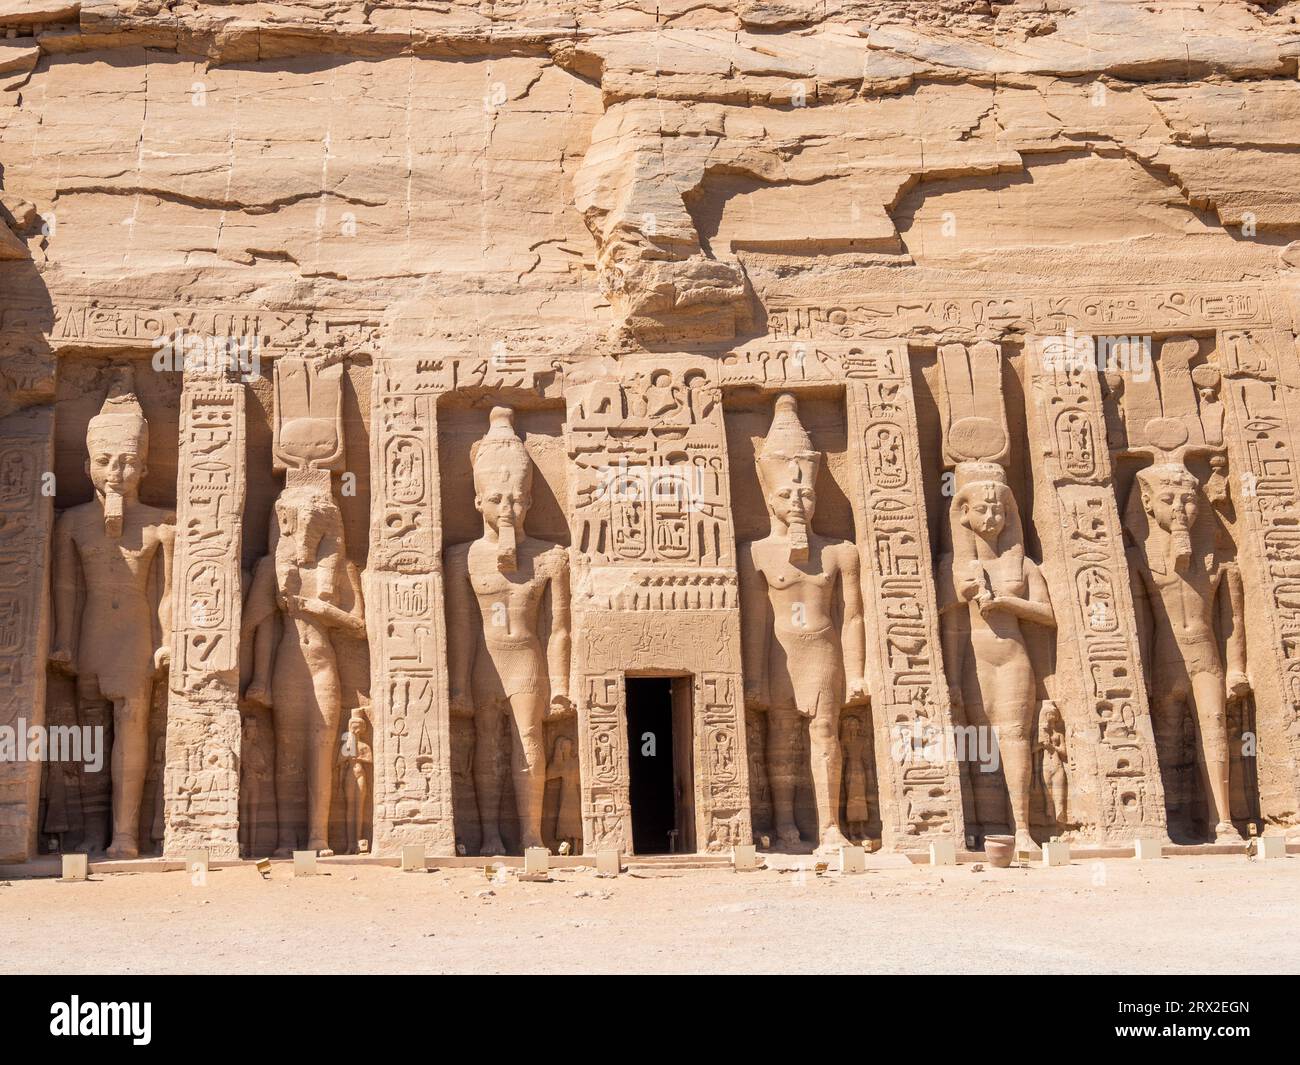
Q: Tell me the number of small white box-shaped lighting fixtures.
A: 12